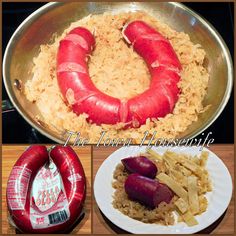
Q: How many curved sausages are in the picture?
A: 2